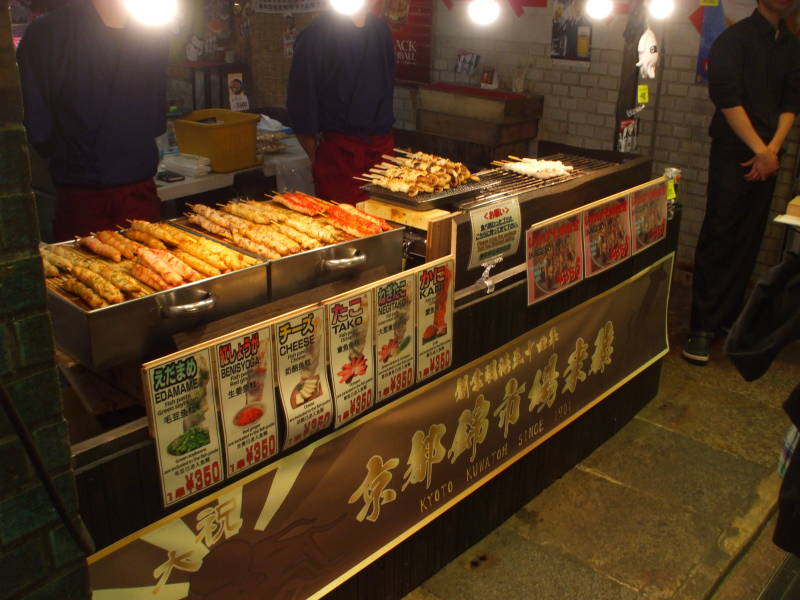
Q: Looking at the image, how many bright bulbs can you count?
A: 5